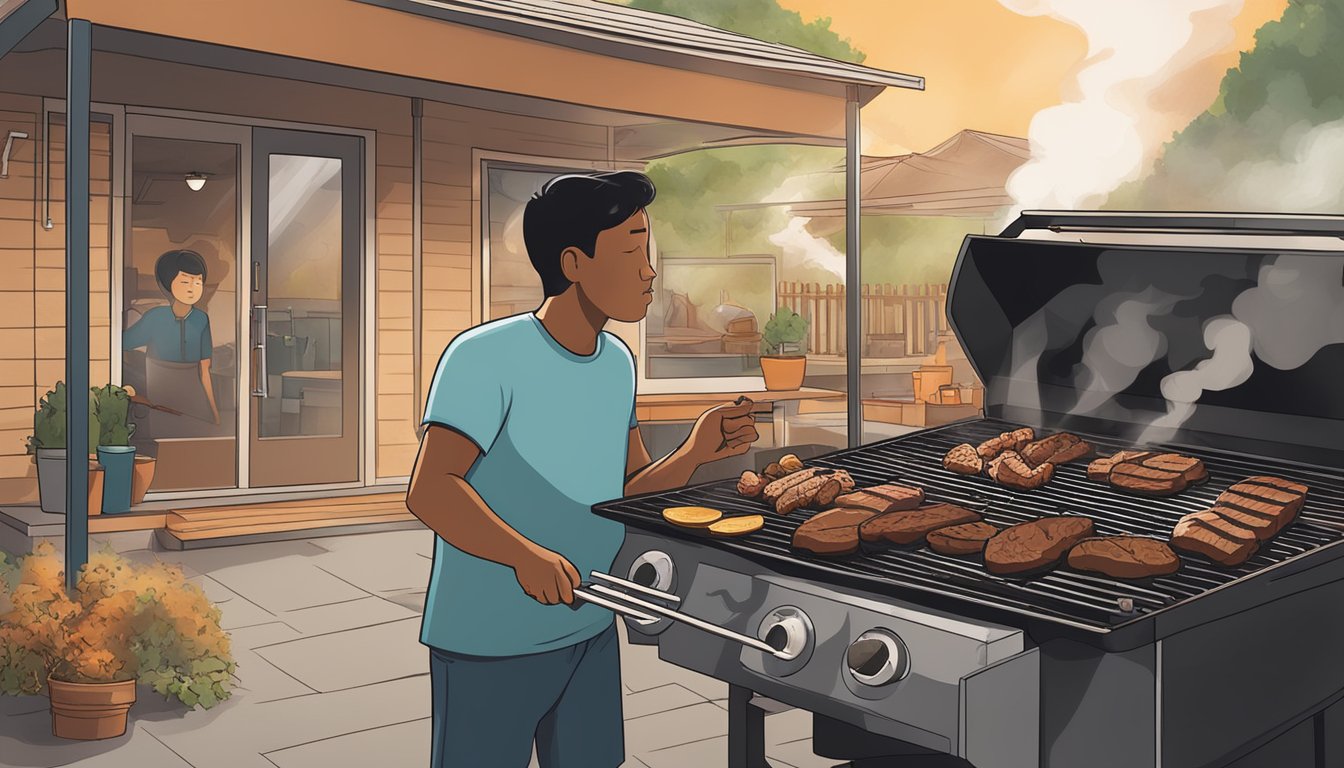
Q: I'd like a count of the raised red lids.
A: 0